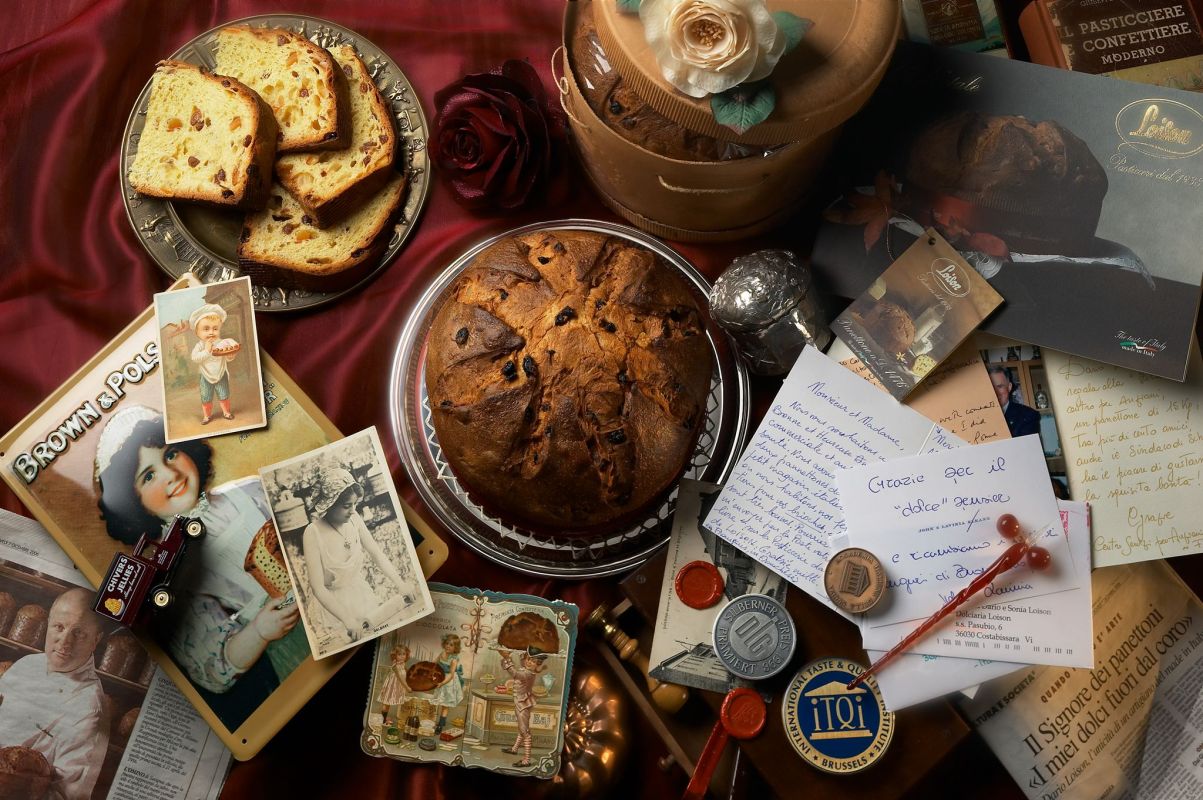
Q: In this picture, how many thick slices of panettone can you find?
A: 4